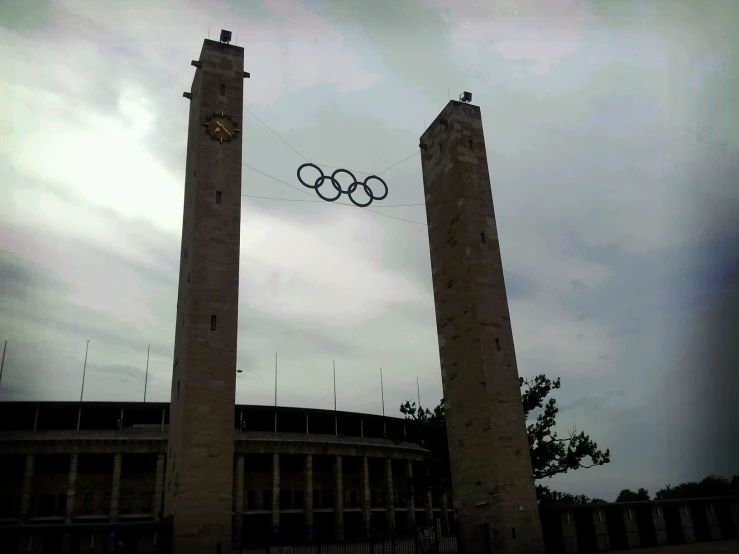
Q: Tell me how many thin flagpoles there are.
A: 7